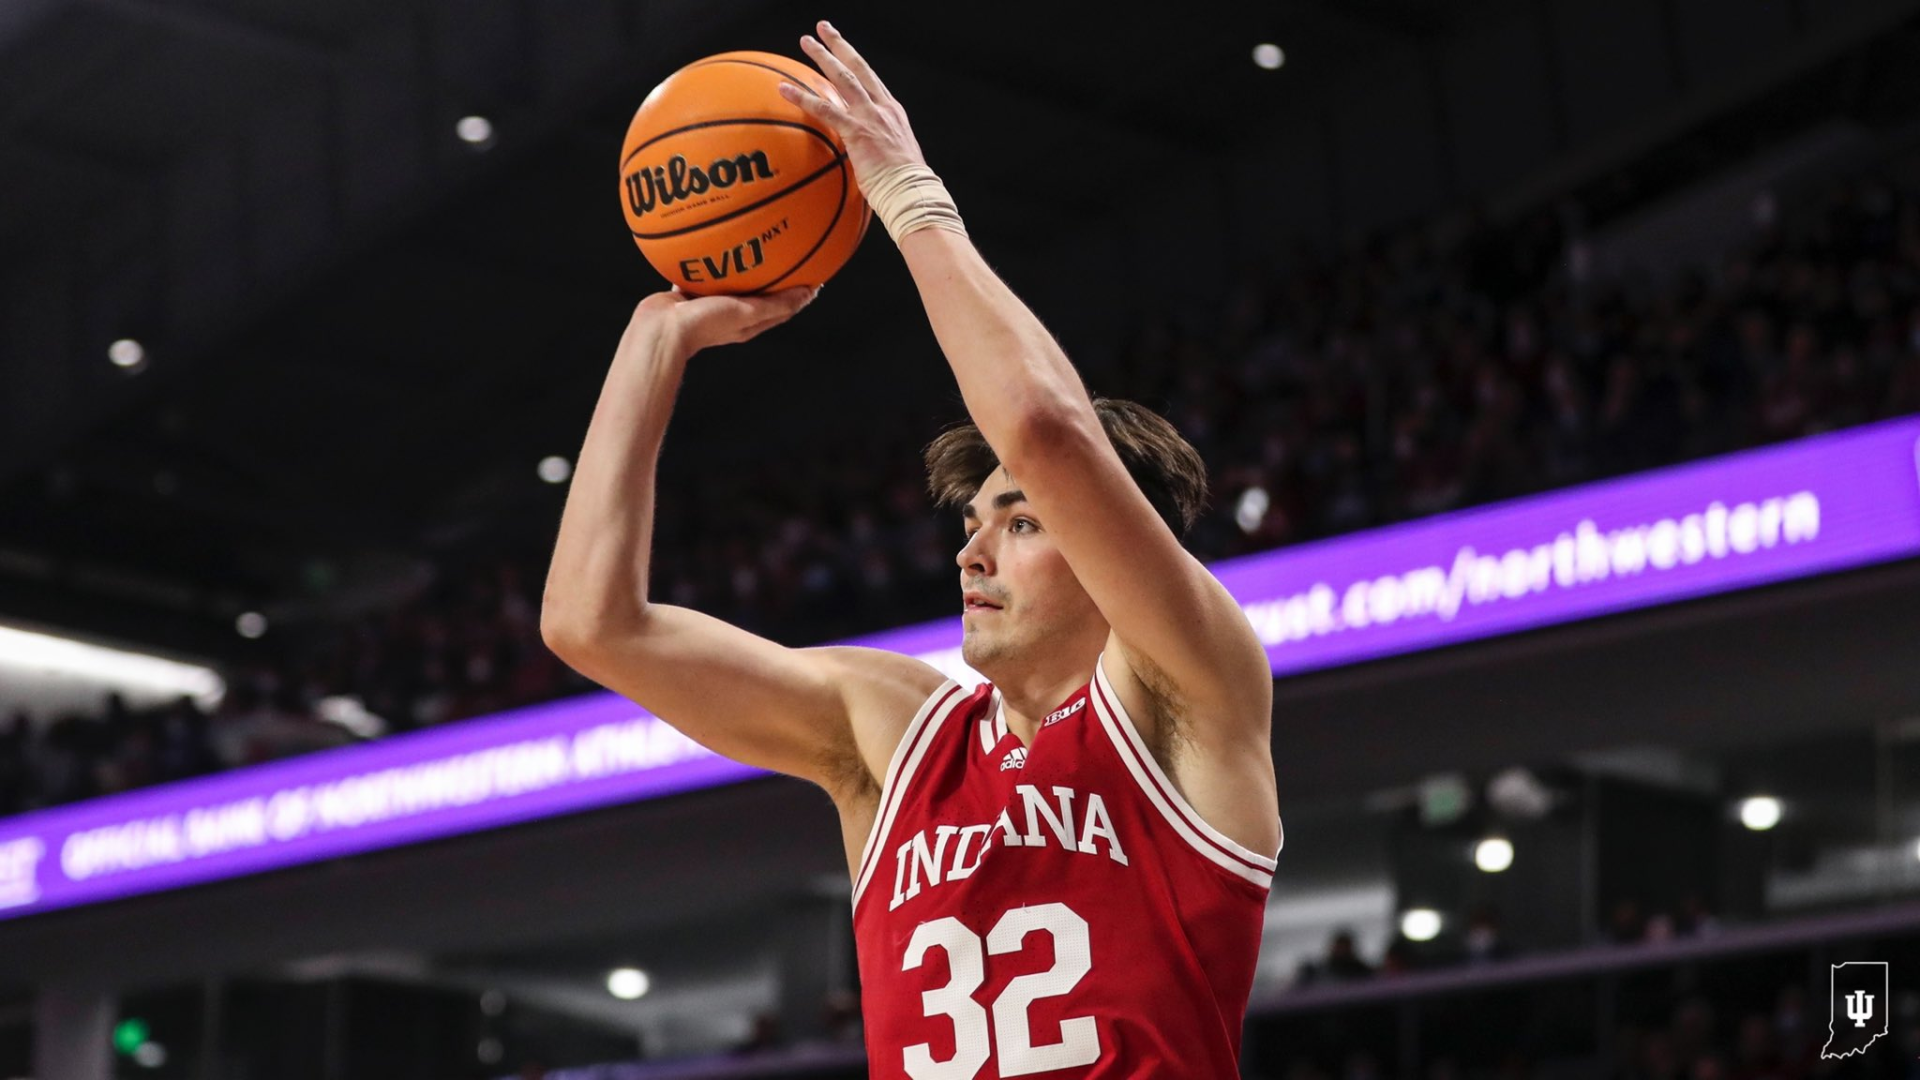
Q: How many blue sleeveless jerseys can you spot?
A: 0